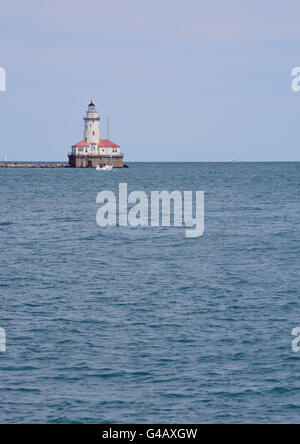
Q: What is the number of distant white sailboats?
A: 2